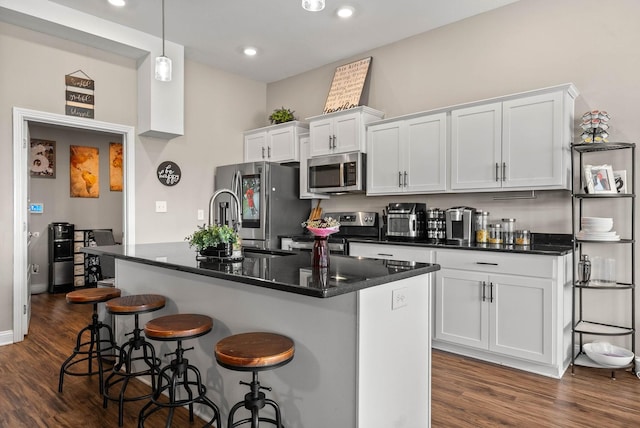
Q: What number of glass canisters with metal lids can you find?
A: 4